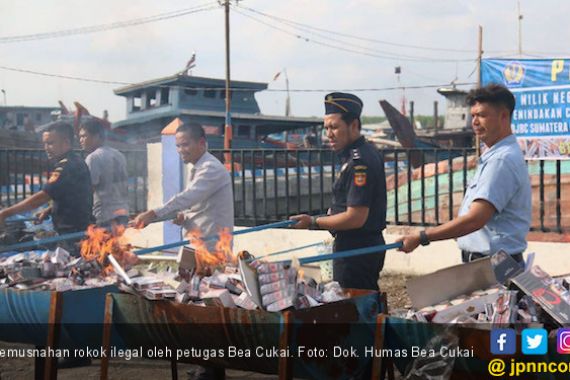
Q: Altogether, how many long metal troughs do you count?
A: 3